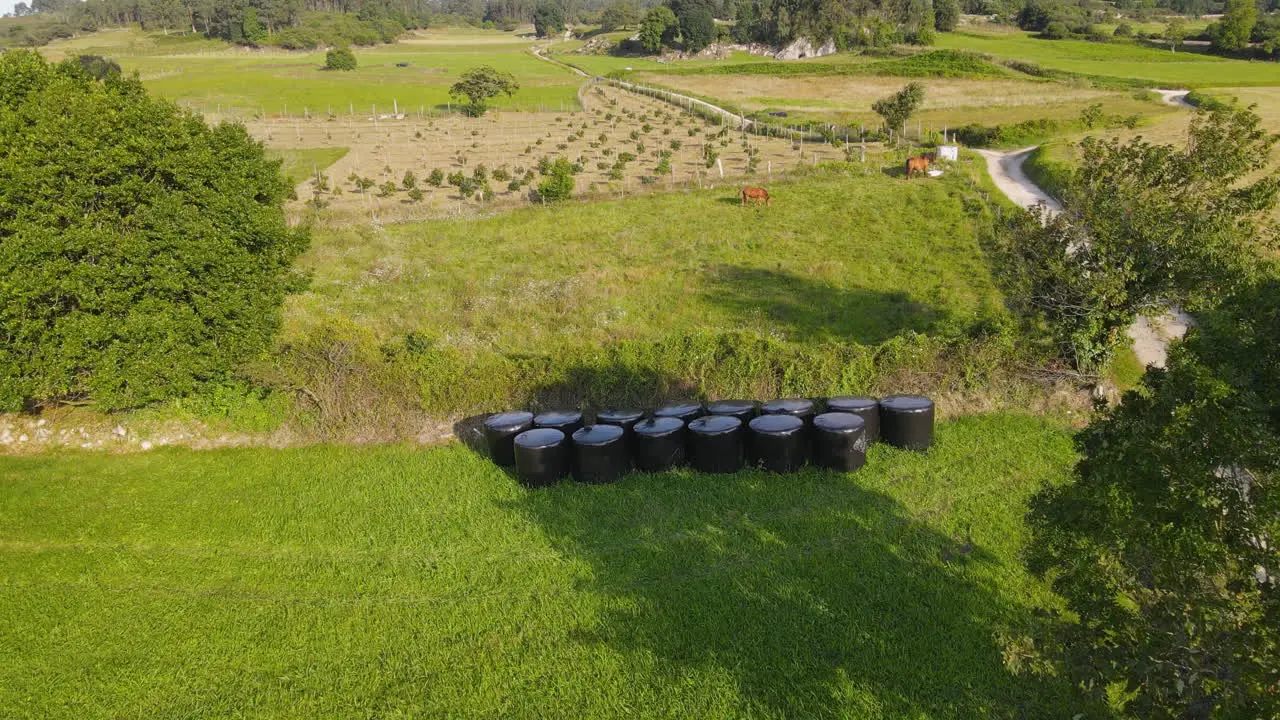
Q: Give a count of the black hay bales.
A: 14